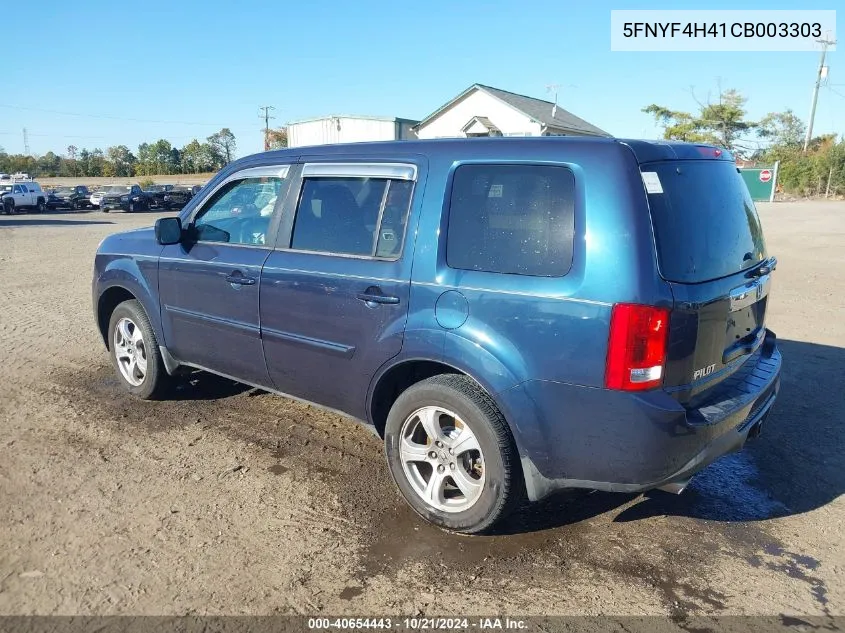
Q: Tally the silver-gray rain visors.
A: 2